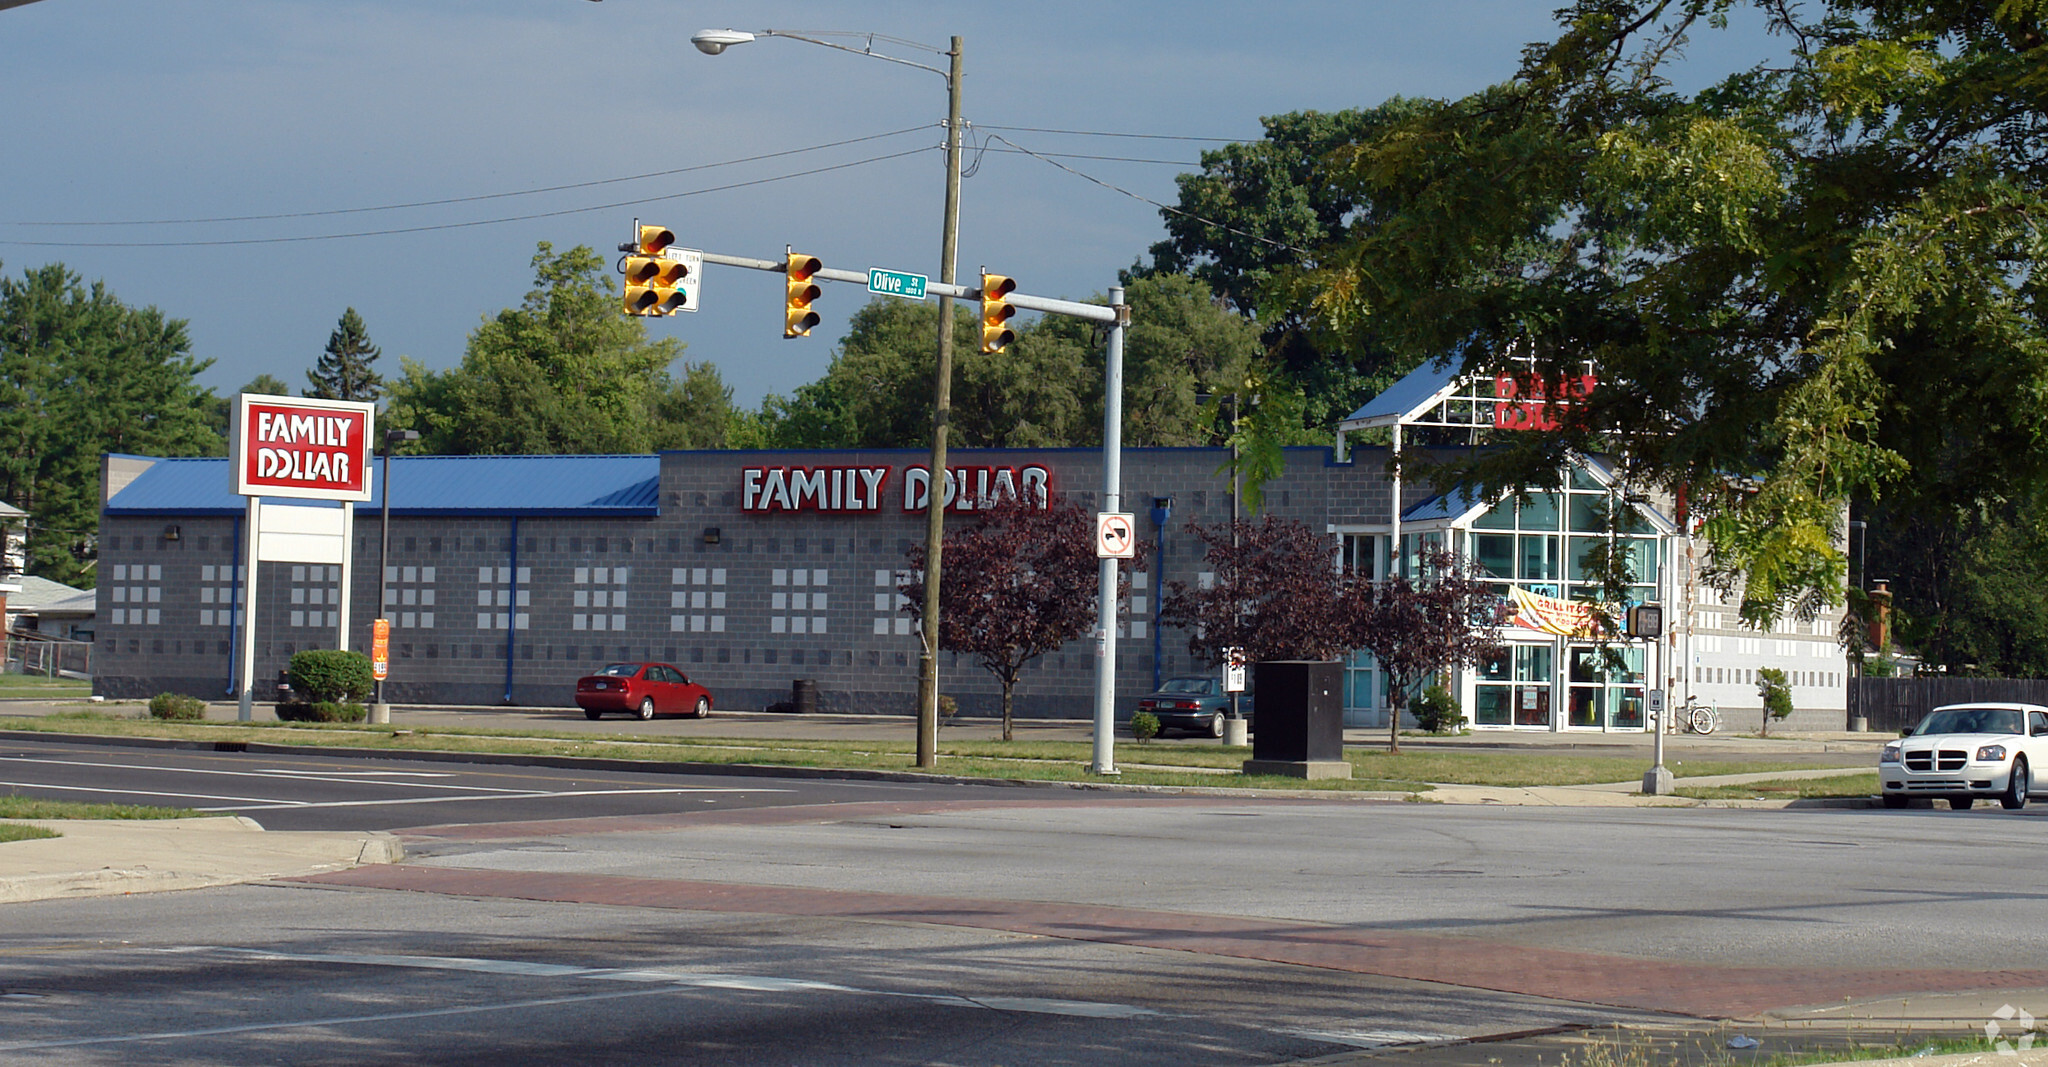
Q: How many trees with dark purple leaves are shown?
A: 3